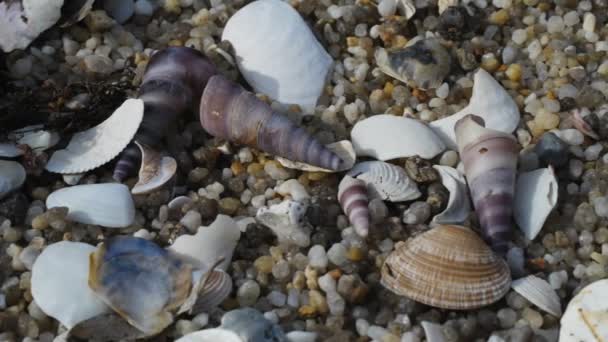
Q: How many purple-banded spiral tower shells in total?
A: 4